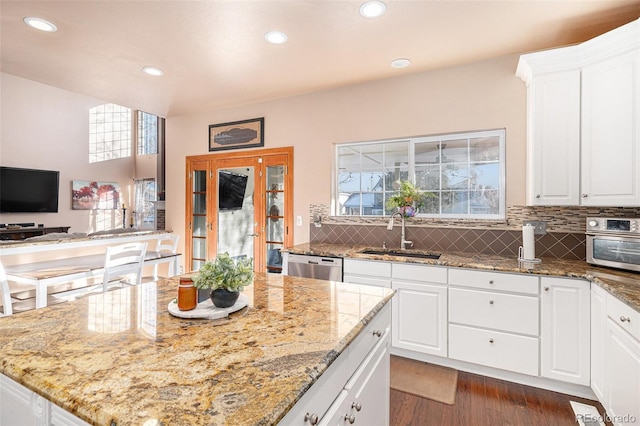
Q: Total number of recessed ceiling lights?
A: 5